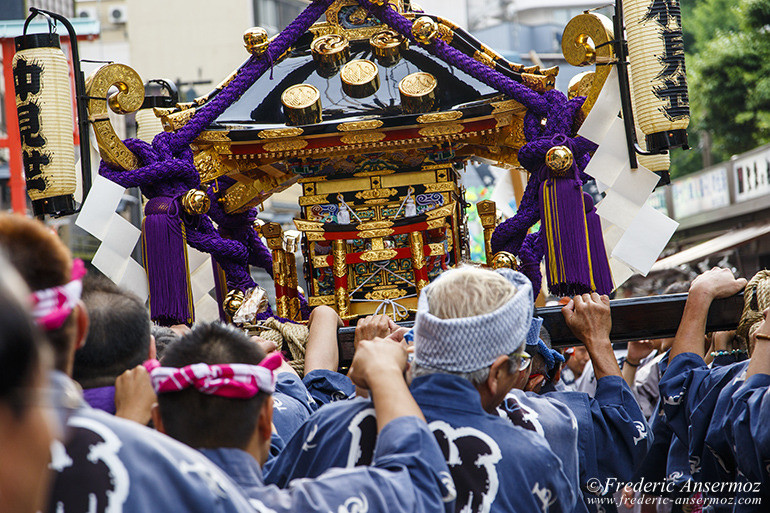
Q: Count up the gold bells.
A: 6